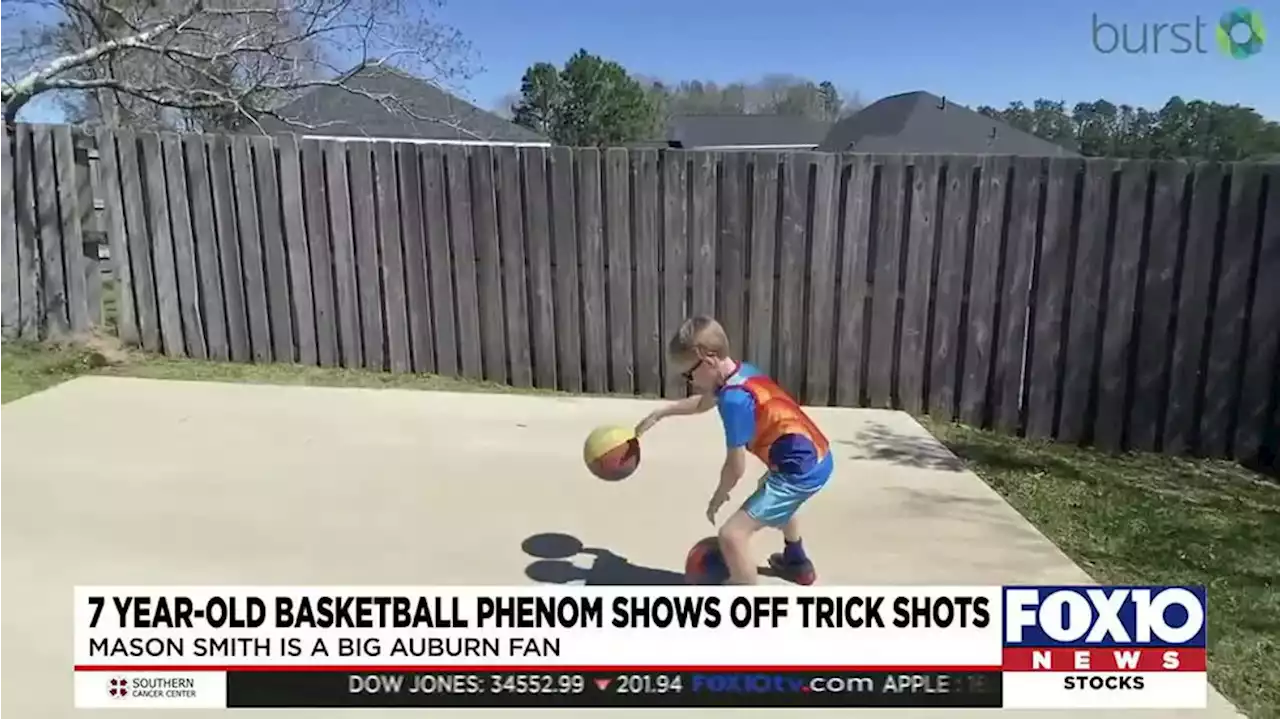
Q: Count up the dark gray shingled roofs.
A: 3